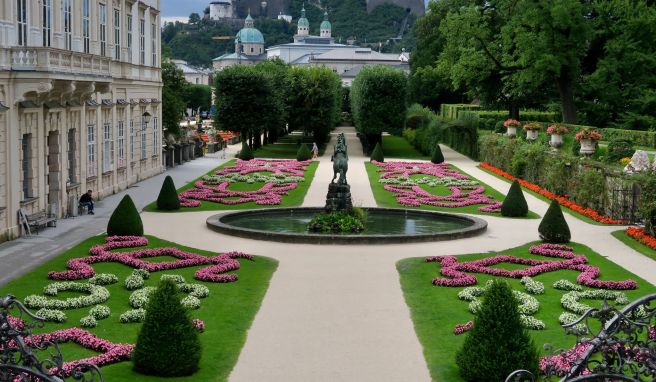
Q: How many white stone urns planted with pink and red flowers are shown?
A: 4